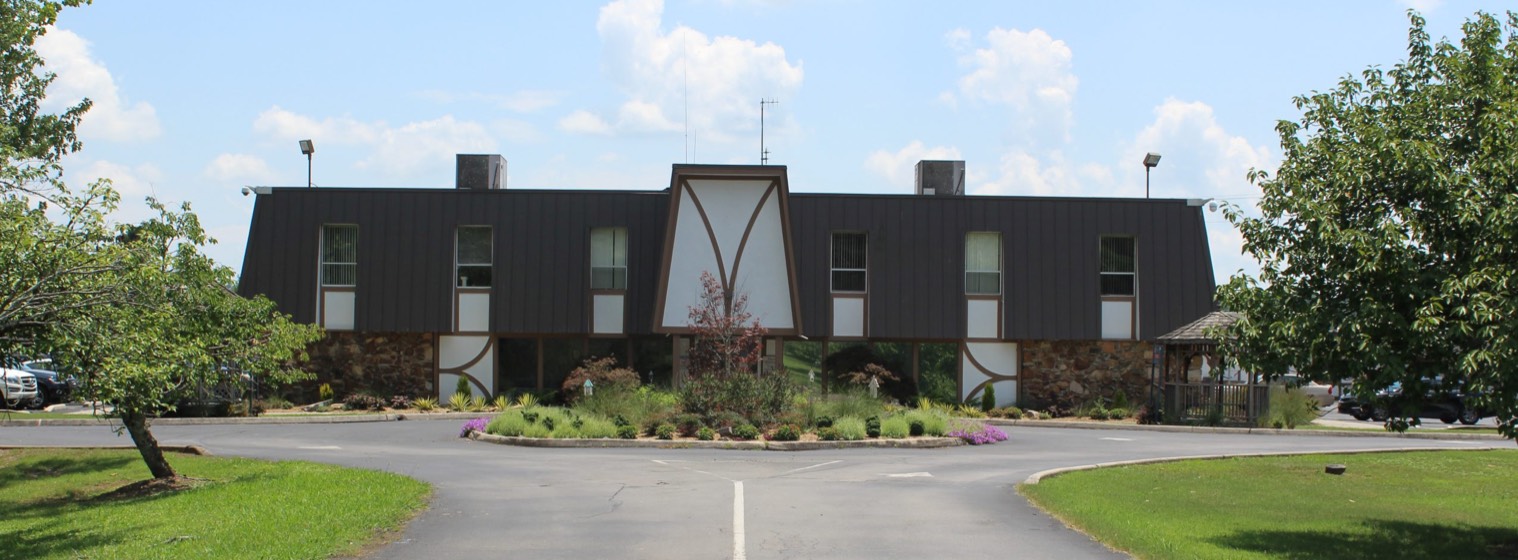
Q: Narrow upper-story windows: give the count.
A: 6